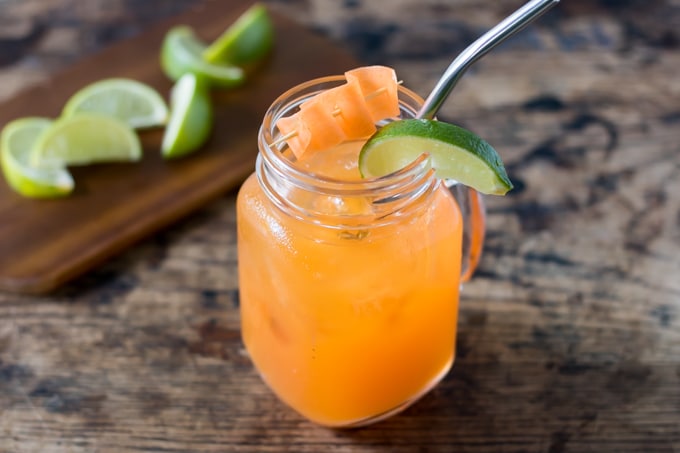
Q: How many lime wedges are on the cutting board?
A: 6